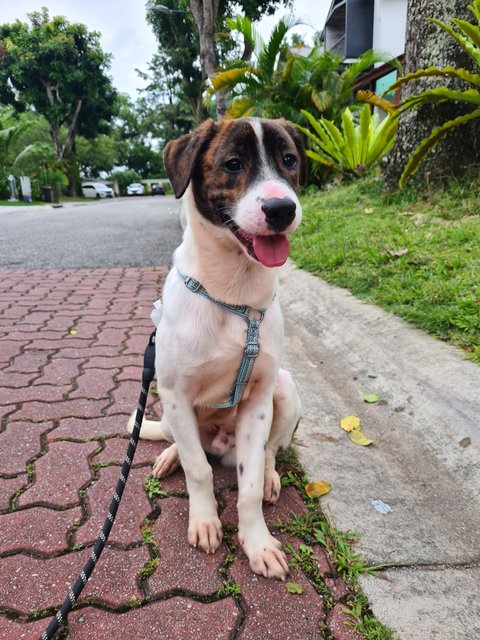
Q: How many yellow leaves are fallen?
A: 3